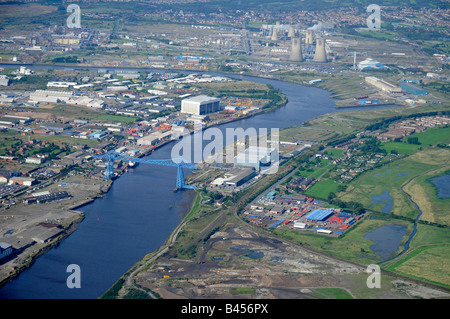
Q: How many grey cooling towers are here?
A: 5